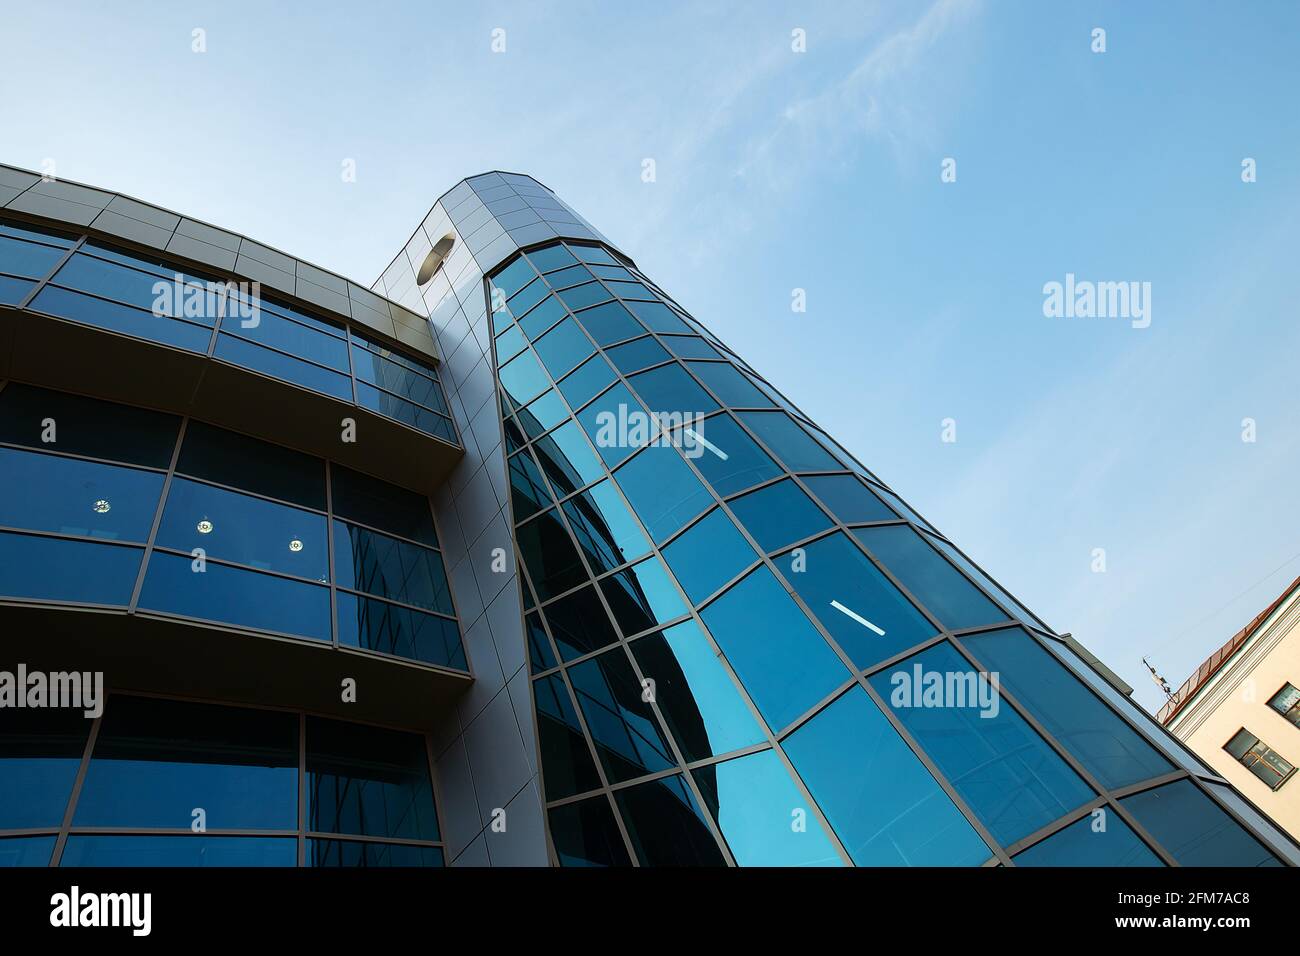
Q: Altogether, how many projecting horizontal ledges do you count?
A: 2